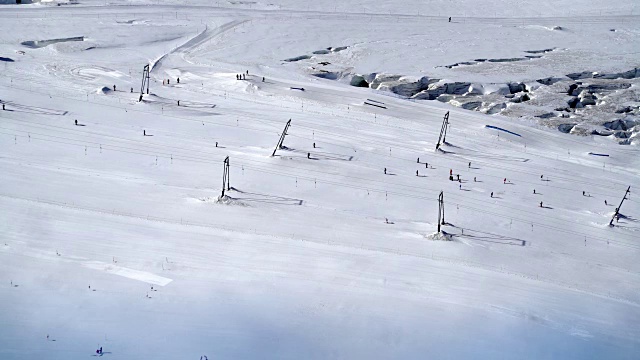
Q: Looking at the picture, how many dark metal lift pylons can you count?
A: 6